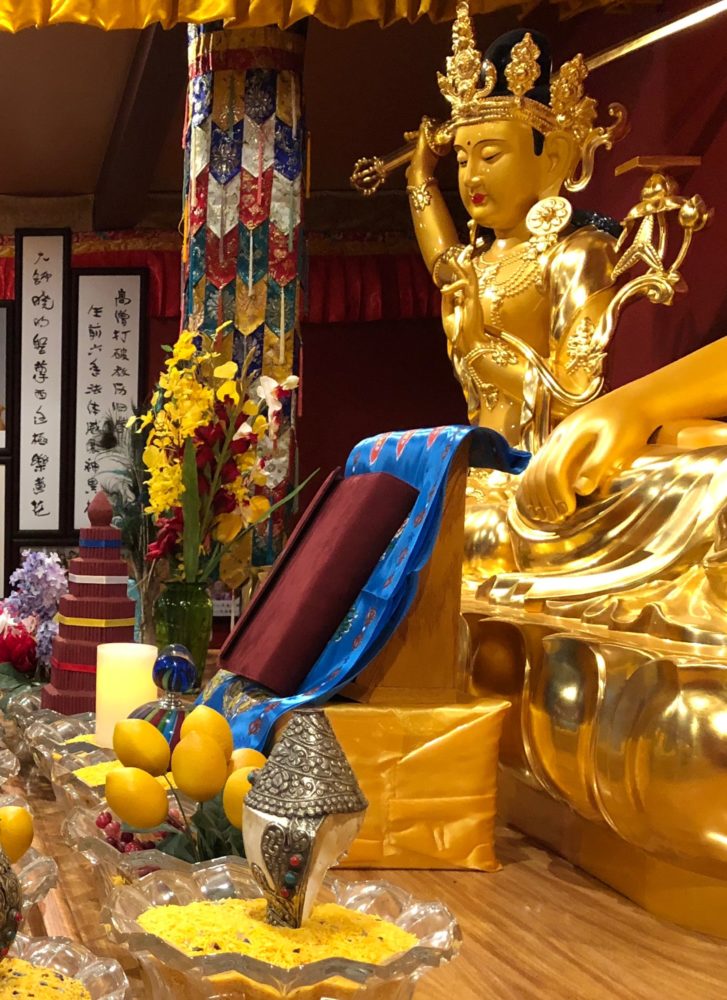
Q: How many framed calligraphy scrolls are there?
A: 2